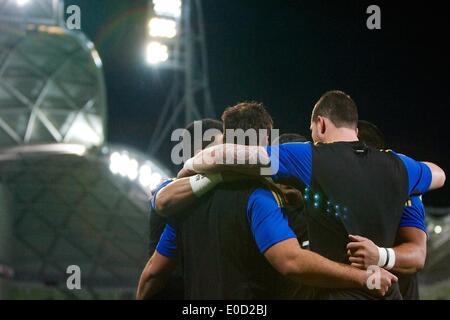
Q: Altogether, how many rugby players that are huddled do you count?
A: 5